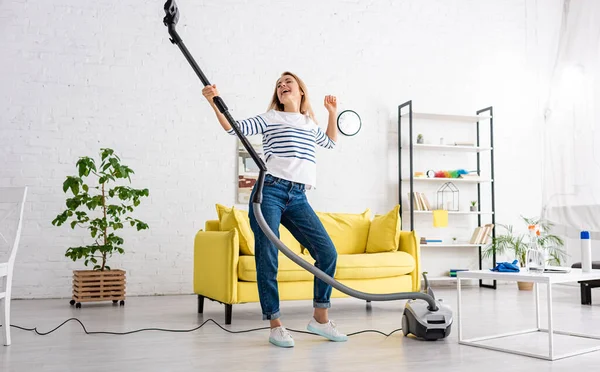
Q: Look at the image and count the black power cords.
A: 1